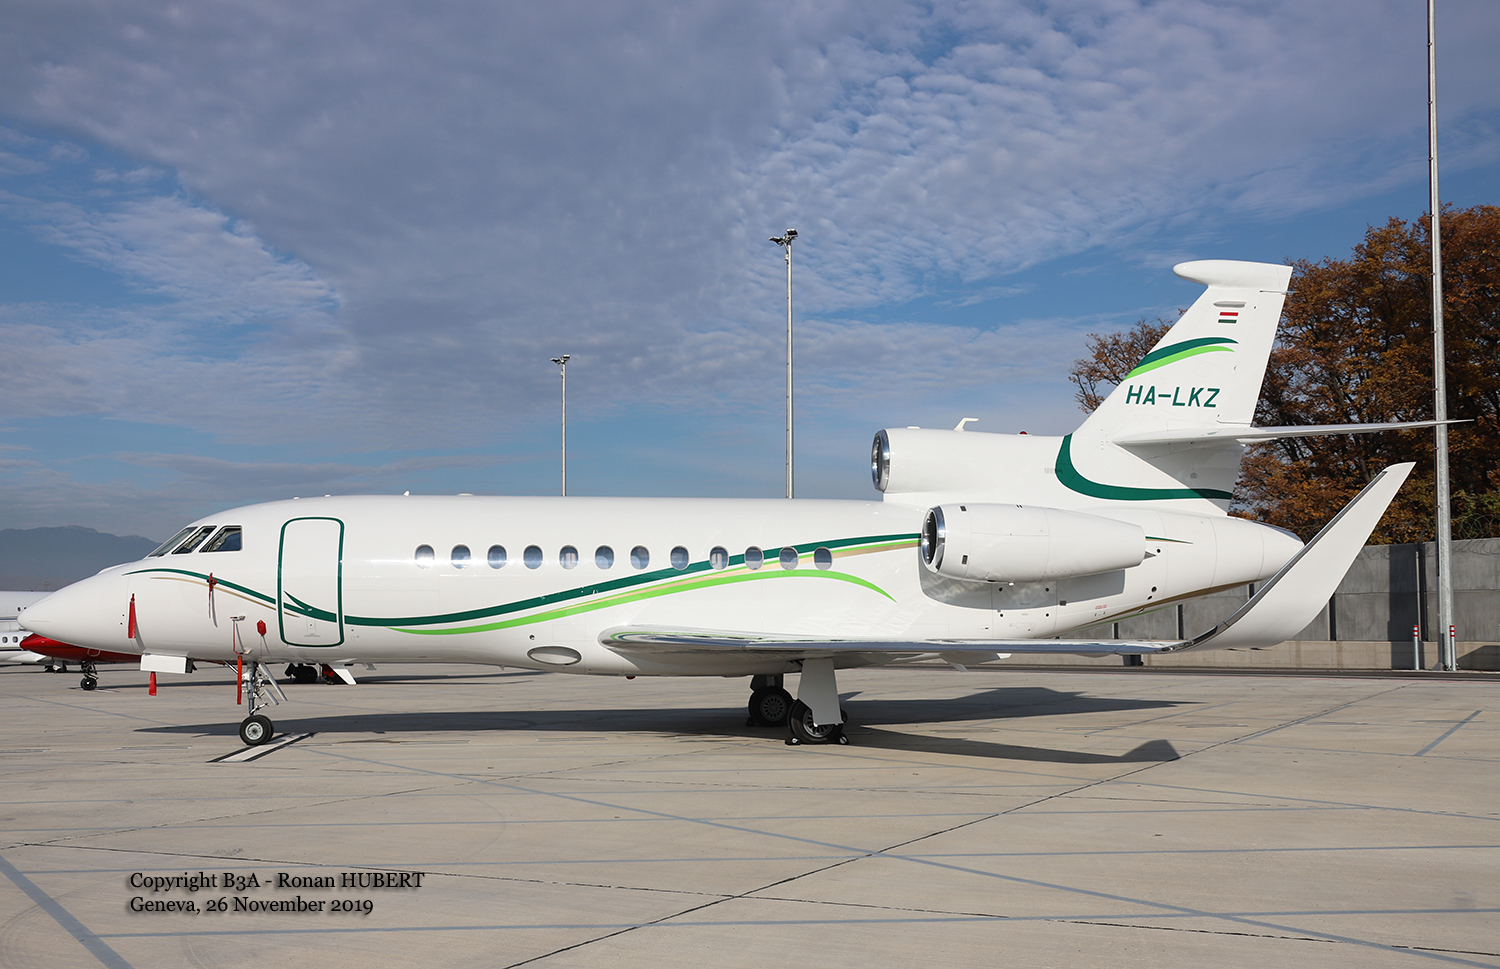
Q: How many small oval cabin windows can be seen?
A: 12